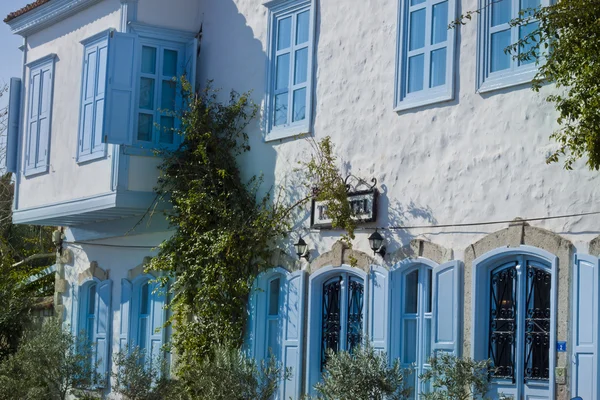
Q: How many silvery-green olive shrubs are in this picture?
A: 5